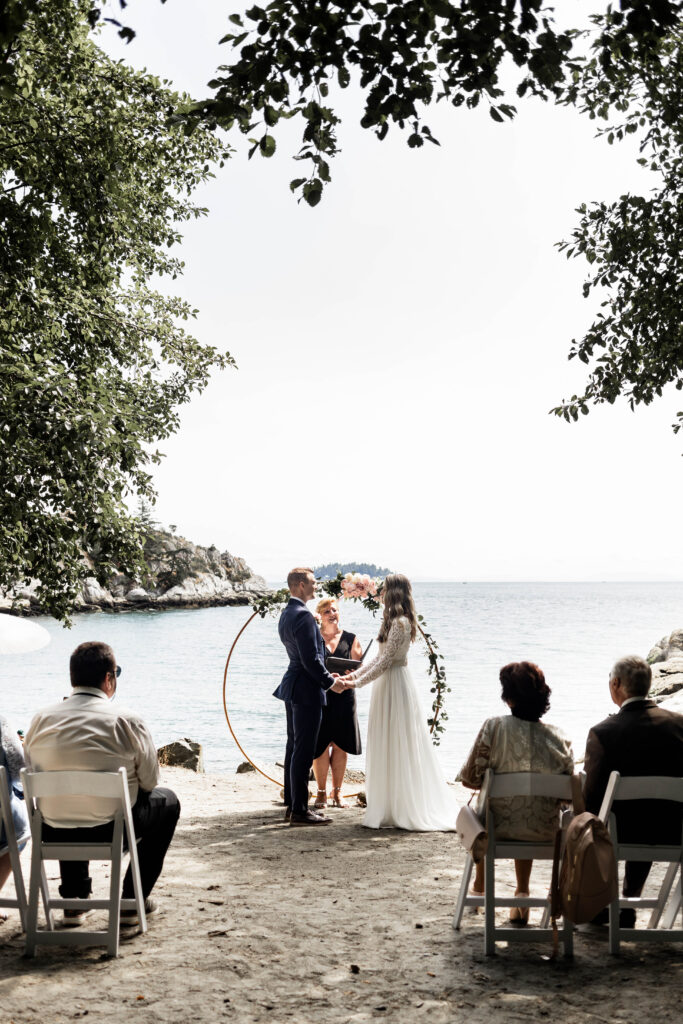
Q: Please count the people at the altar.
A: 3